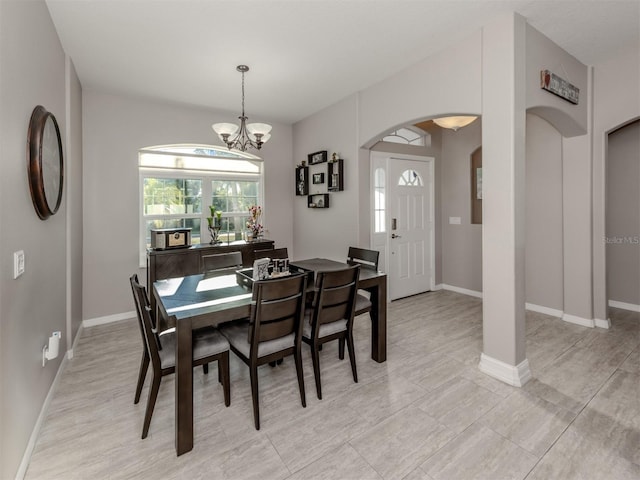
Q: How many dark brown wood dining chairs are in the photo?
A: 6